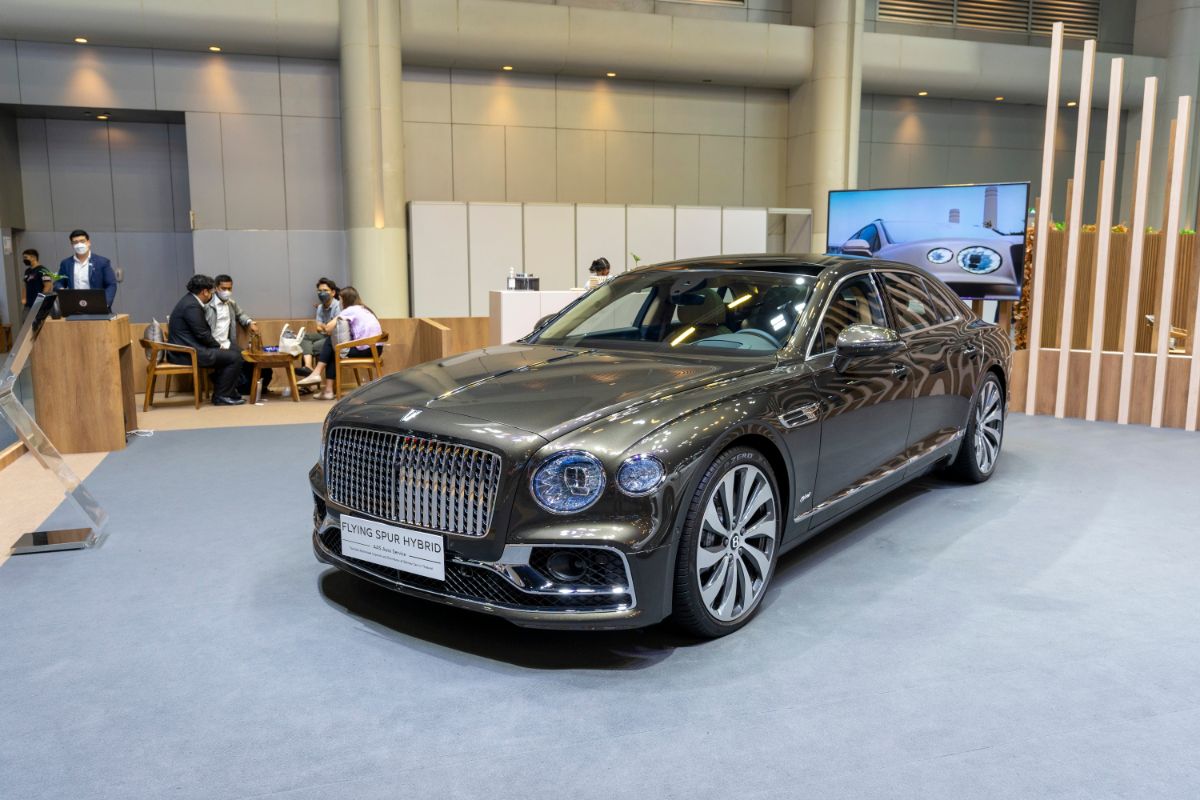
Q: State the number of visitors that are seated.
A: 4